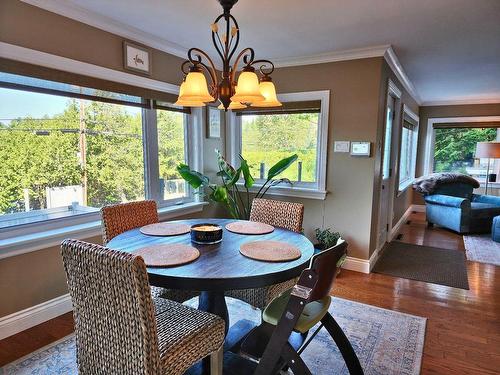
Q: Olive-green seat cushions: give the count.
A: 1